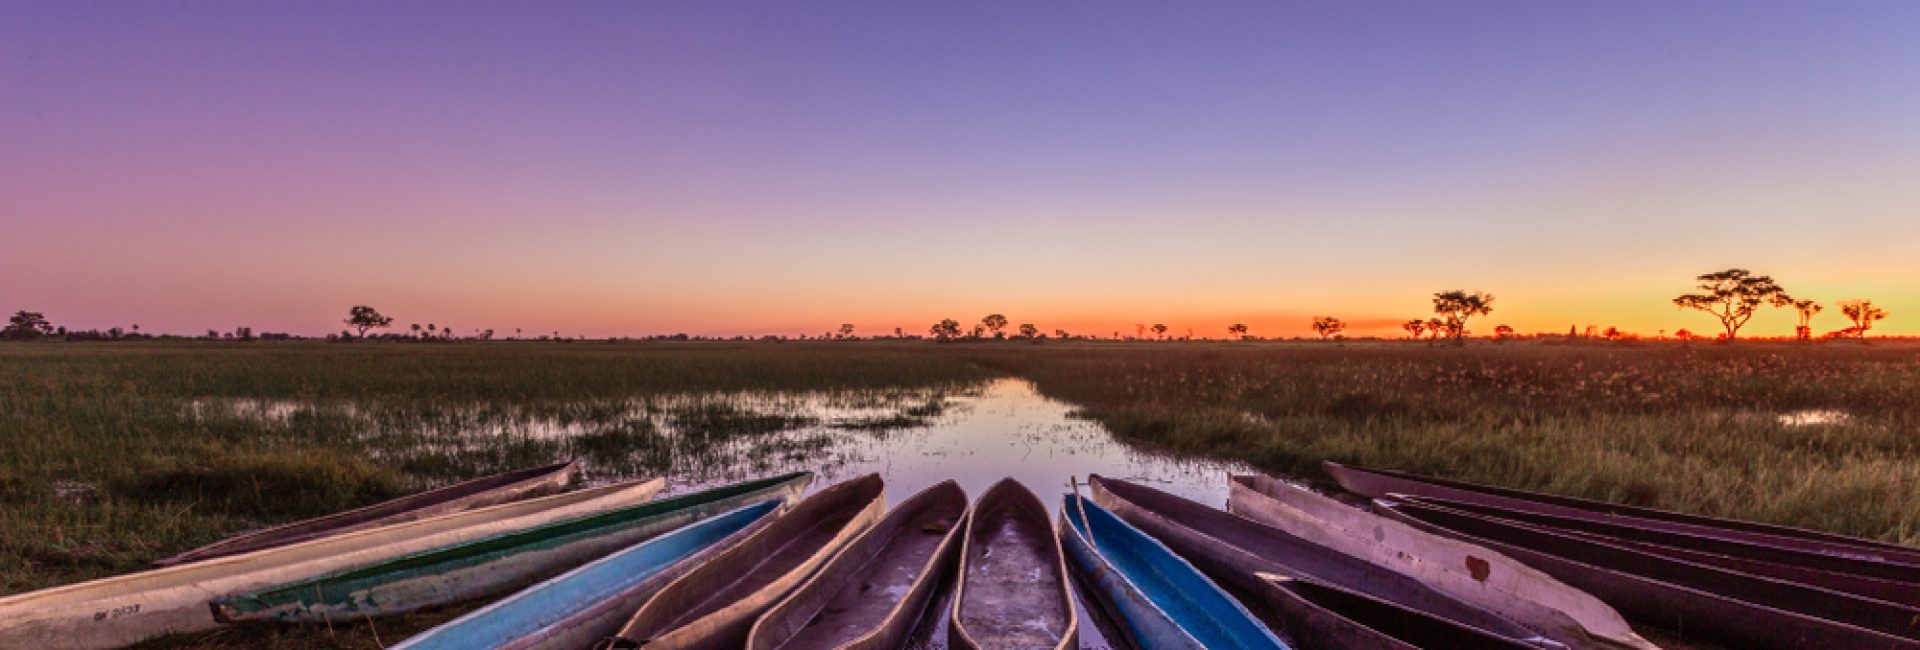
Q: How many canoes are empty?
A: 14